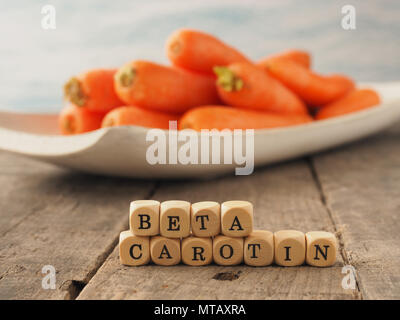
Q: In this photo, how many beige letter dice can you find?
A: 11